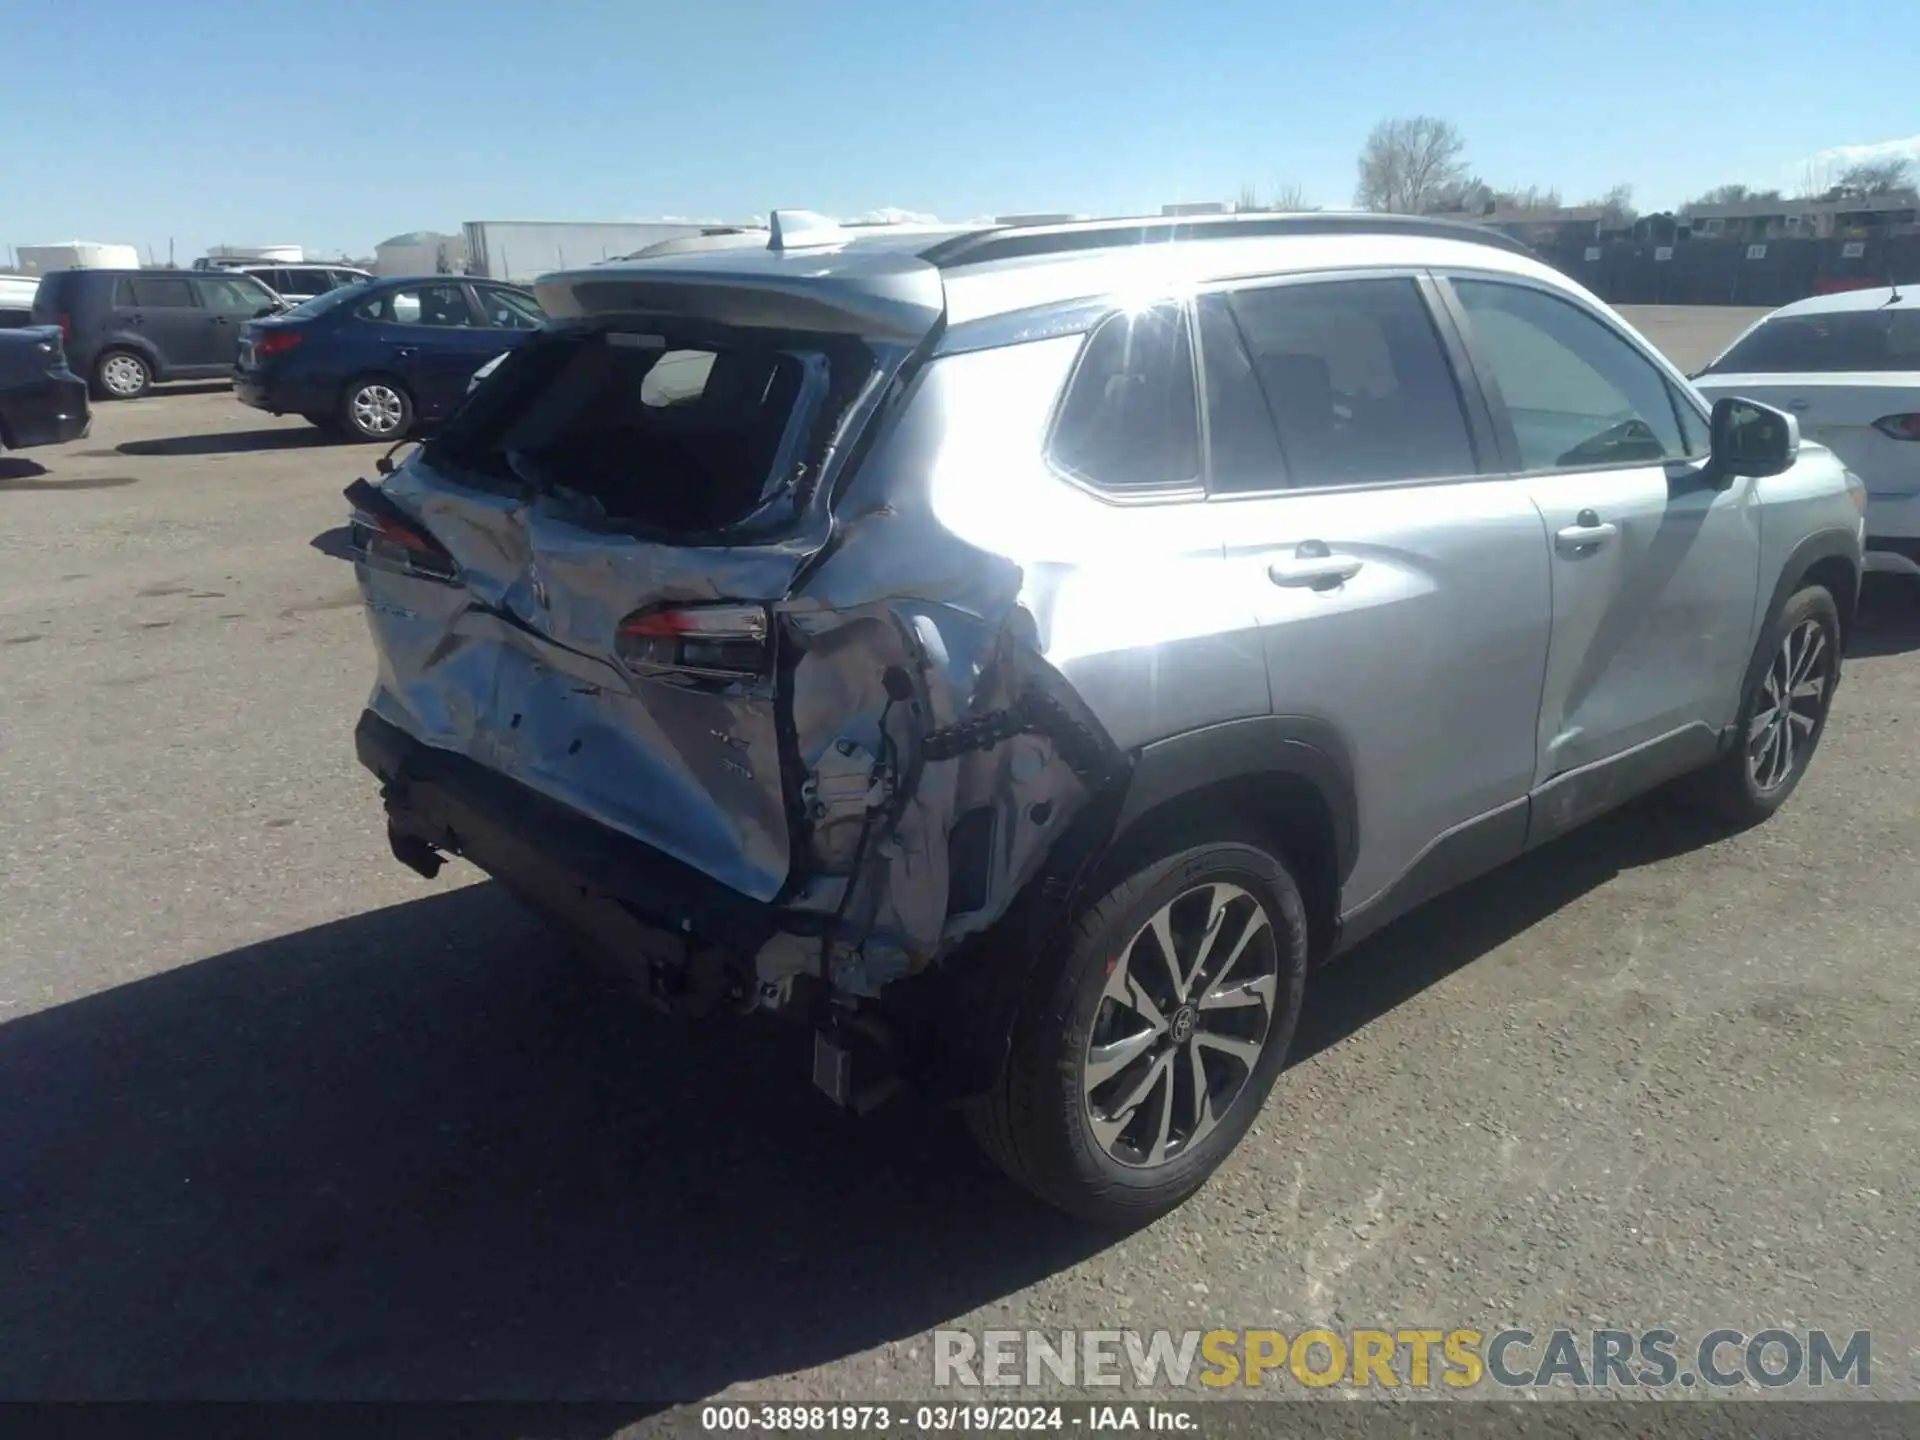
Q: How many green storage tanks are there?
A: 0